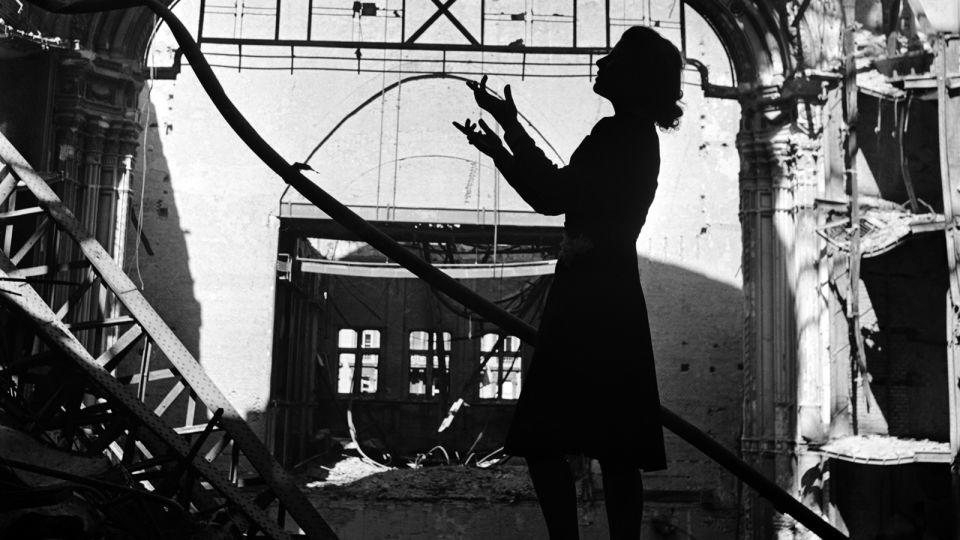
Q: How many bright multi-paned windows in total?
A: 3